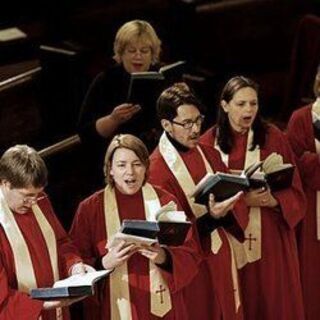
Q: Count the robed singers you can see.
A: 5